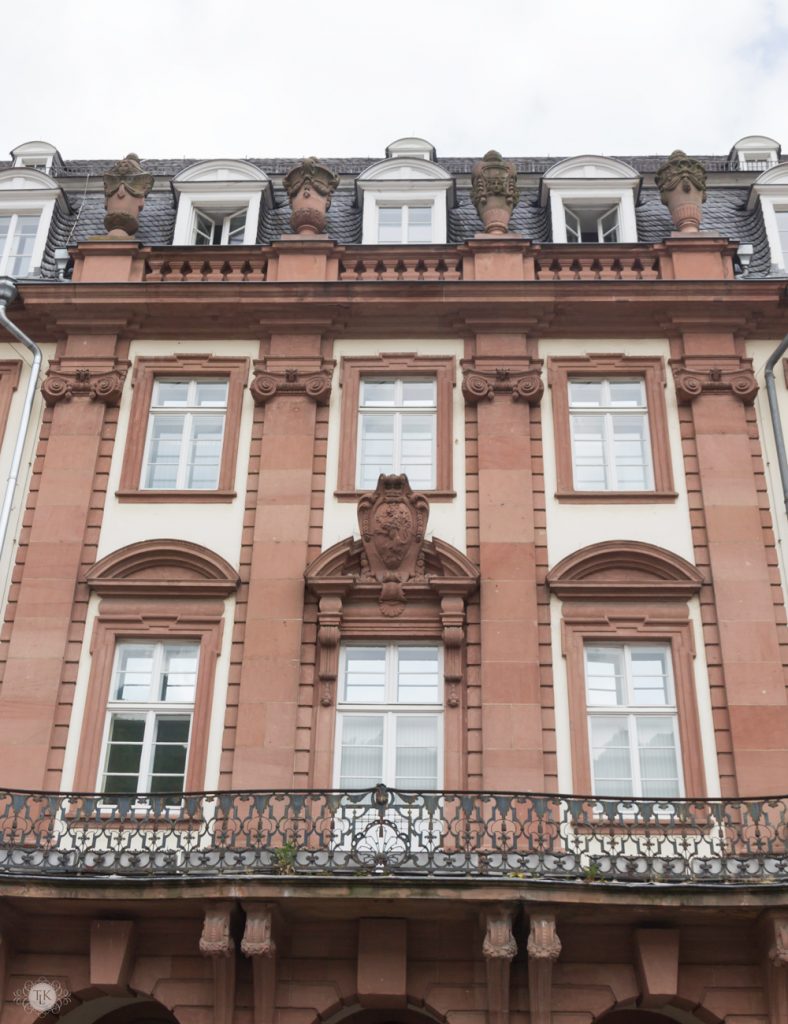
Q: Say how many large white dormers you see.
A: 5